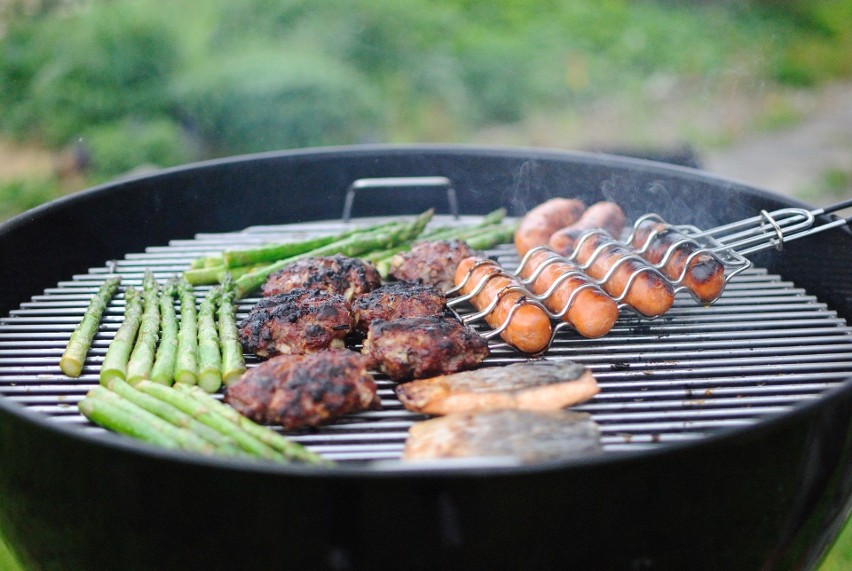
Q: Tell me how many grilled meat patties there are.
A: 6